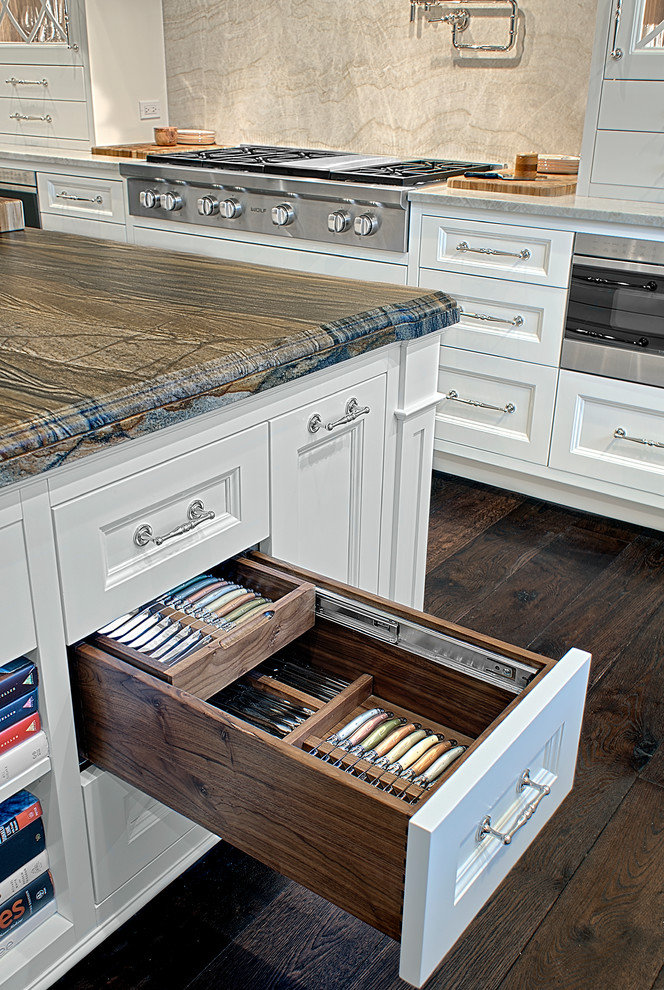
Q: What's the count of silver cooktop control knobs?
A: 7